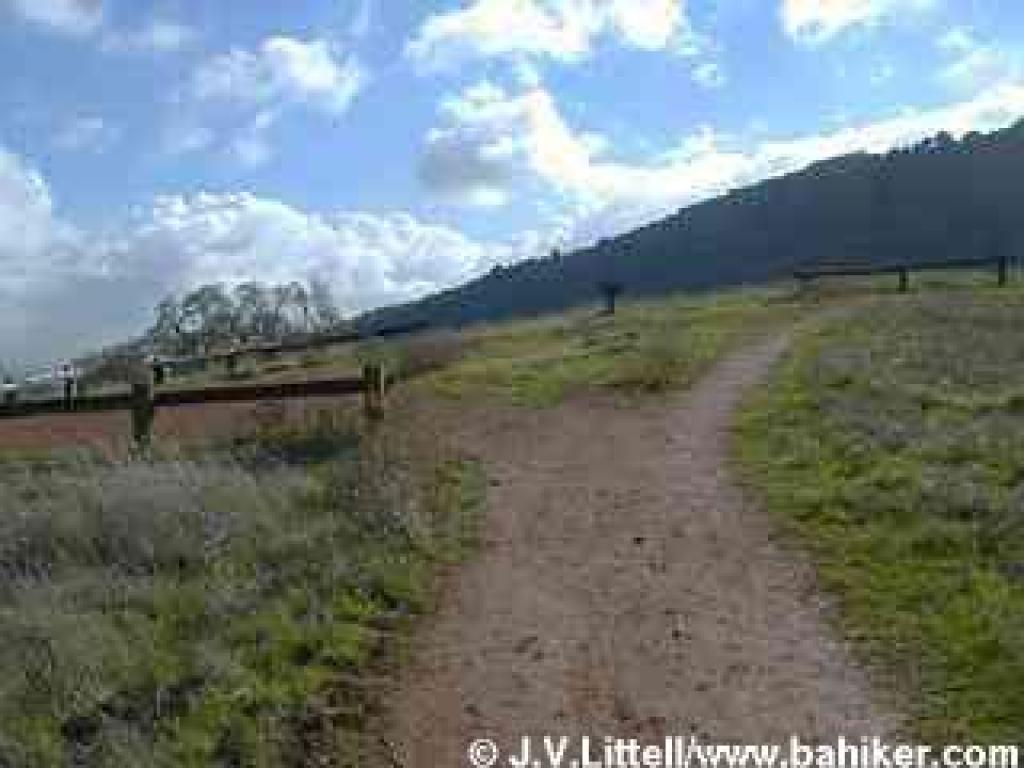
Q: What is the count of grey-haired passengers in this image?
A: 0